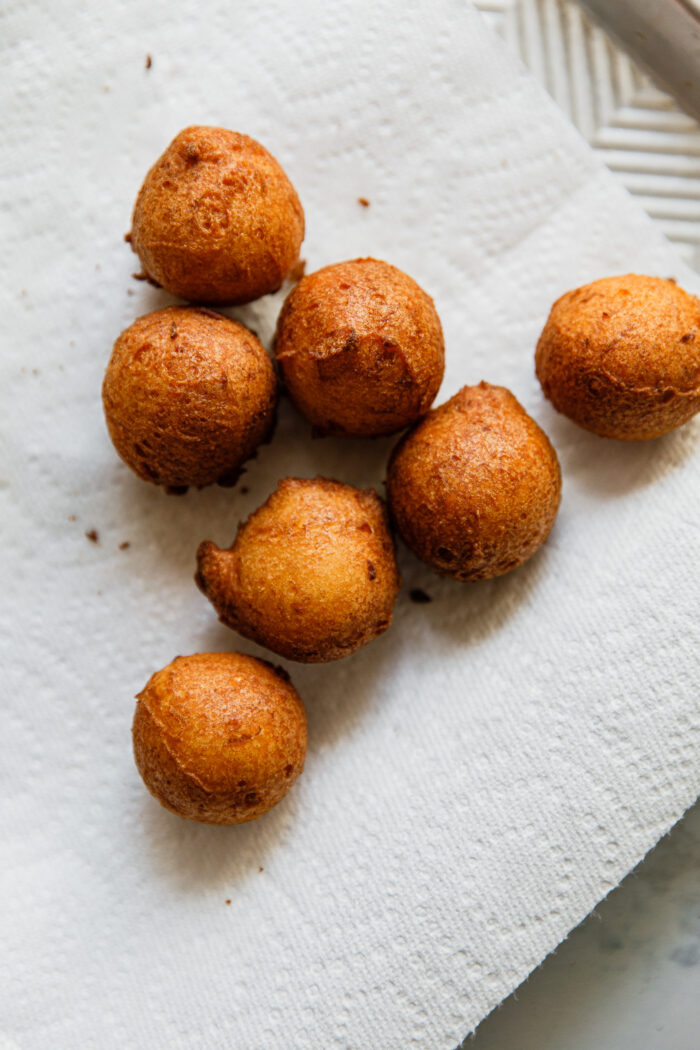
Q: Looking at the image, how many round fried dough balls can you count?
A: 7